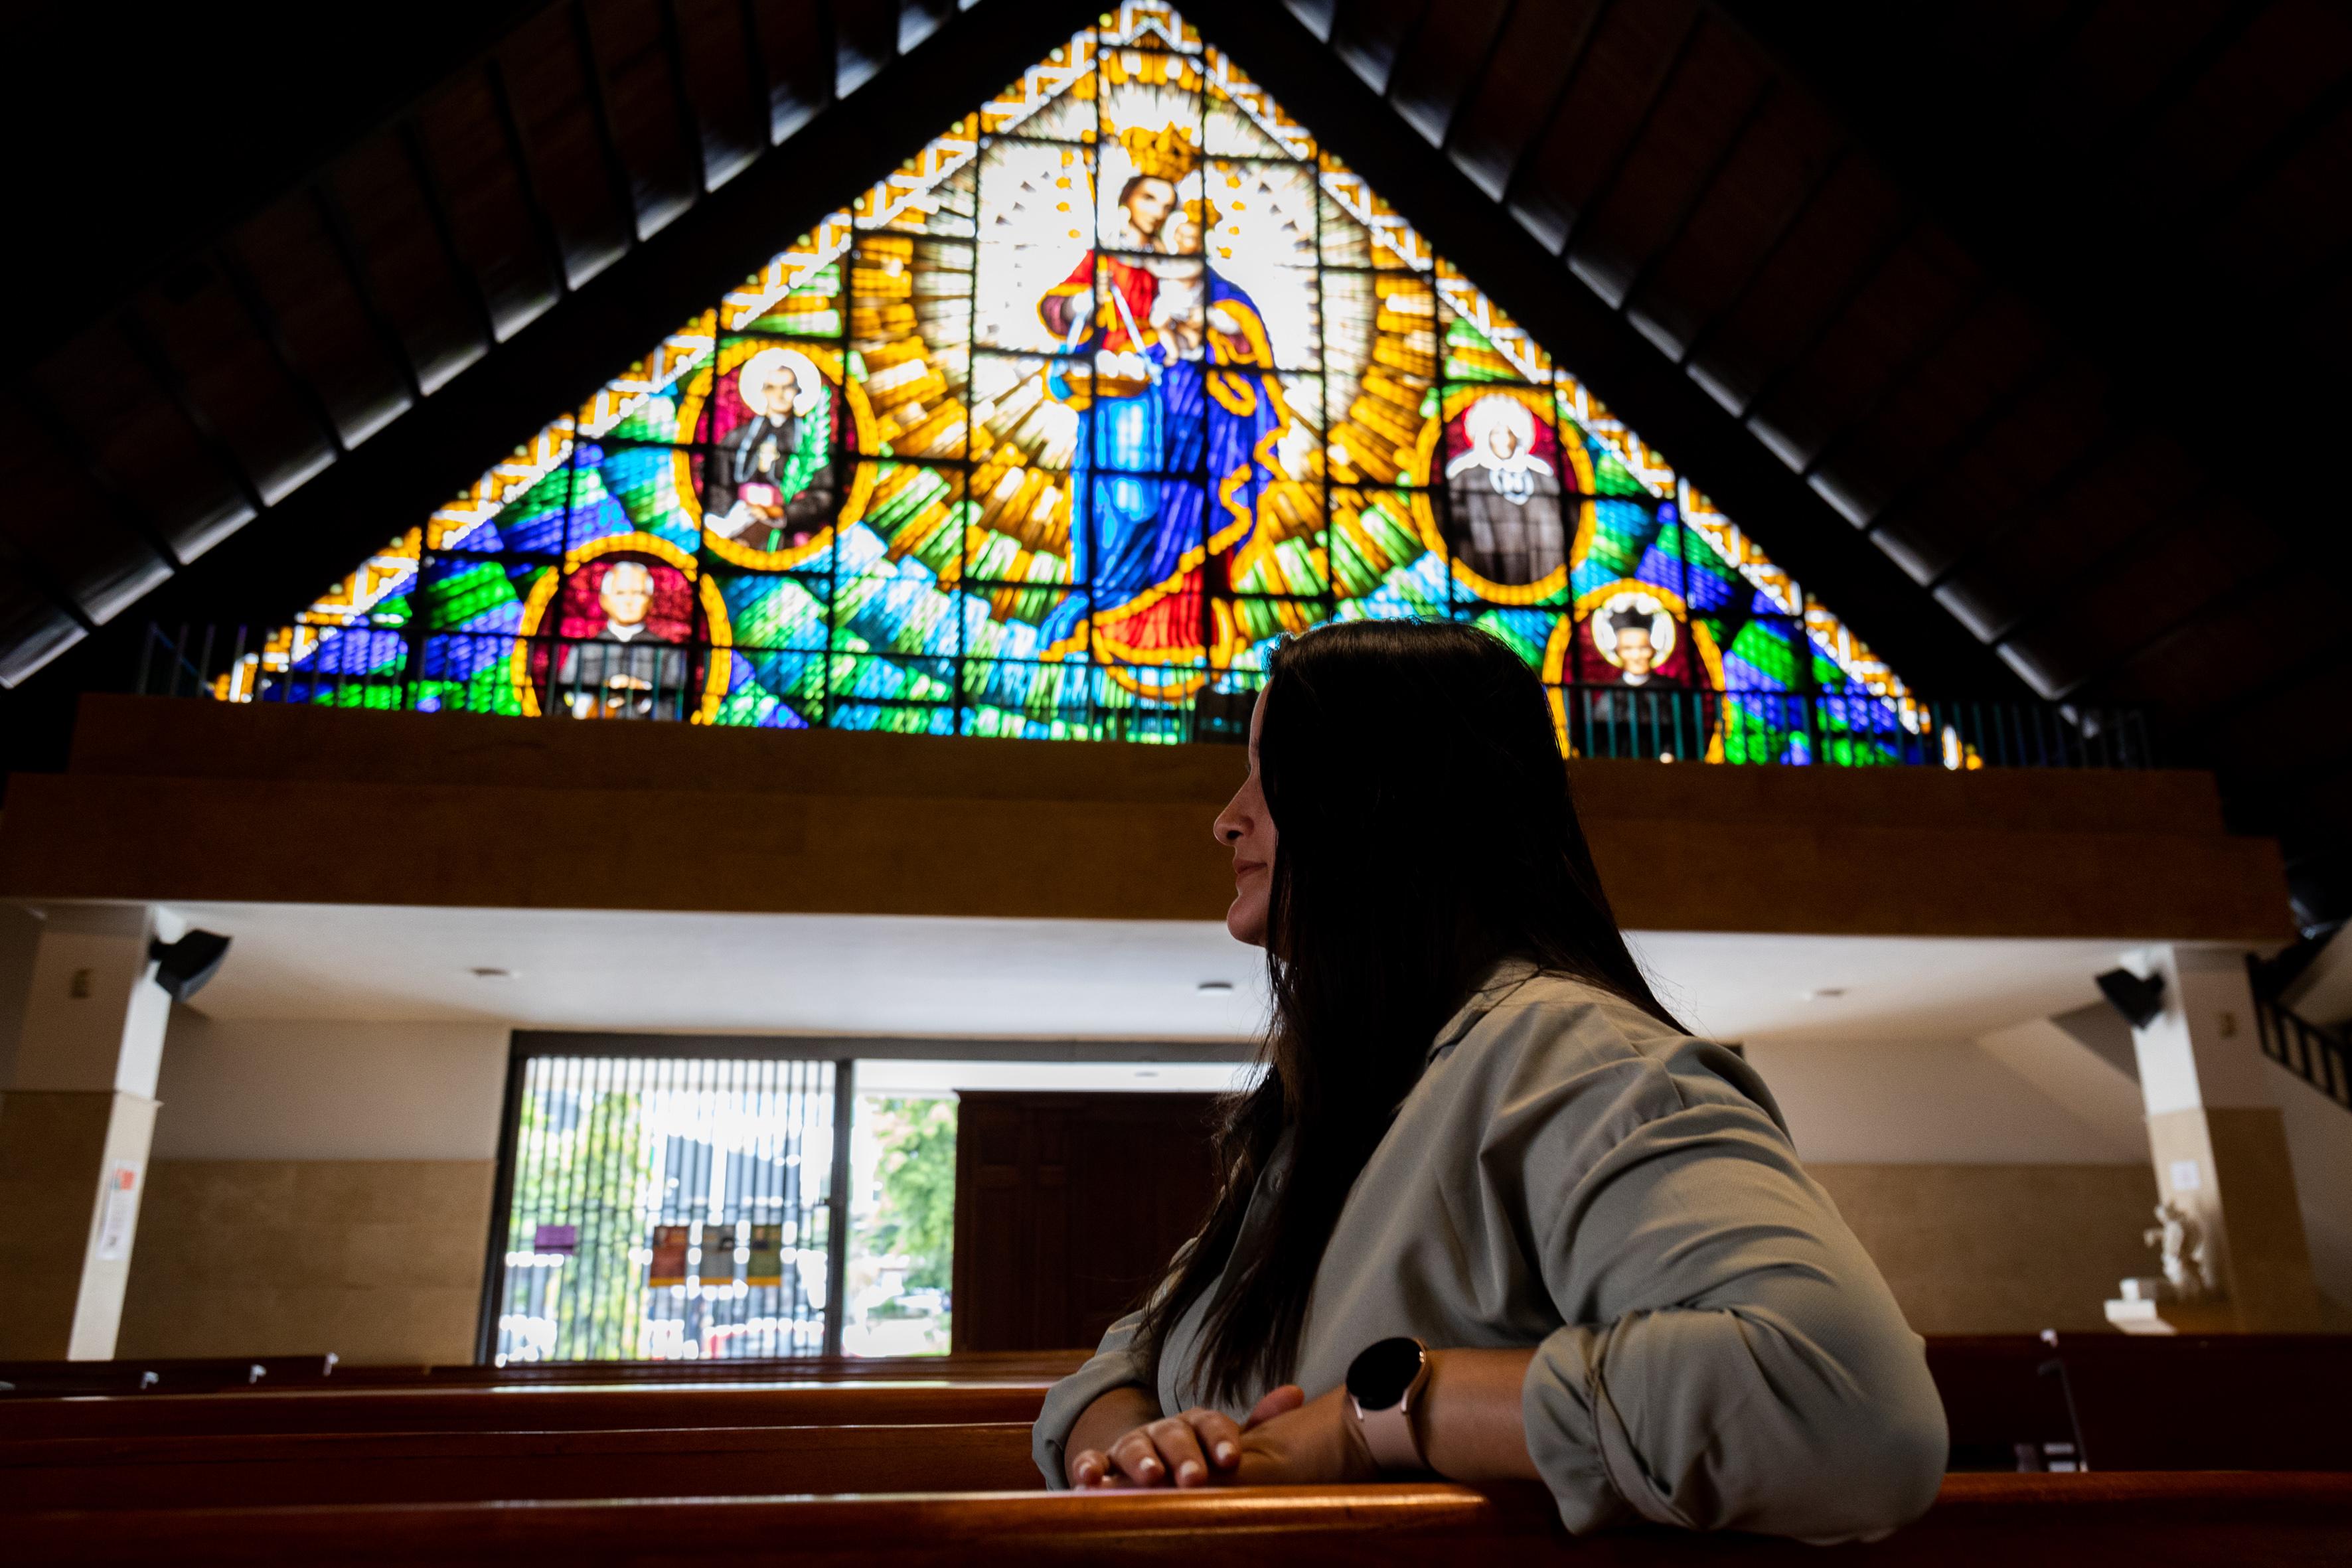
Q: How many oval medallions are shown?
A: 4